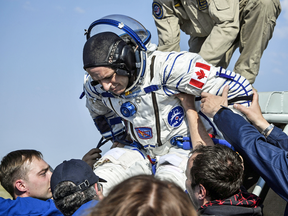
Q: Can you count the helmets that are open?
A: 1